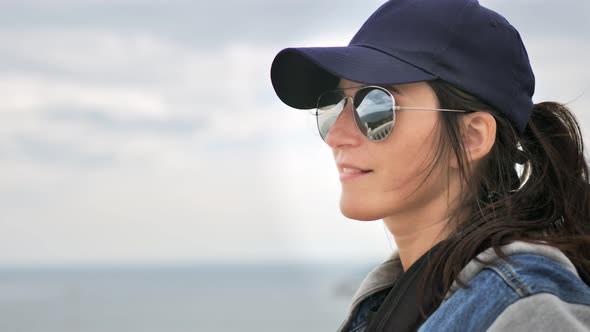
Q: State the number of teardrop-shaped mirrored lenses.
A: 2